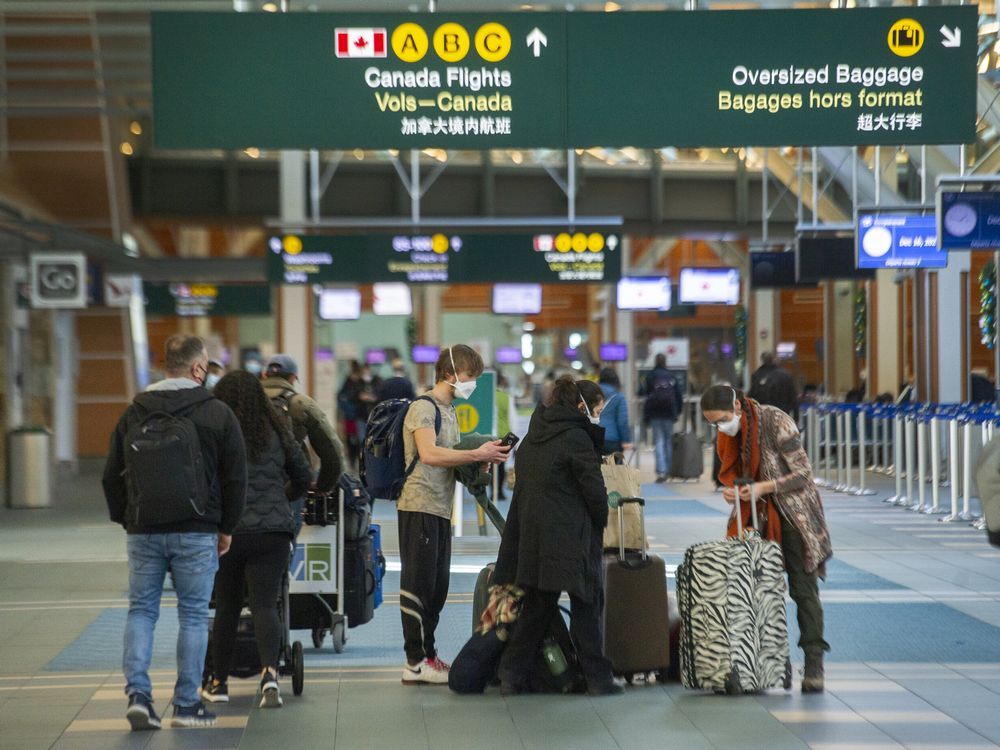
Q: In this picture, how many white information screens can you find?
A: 5